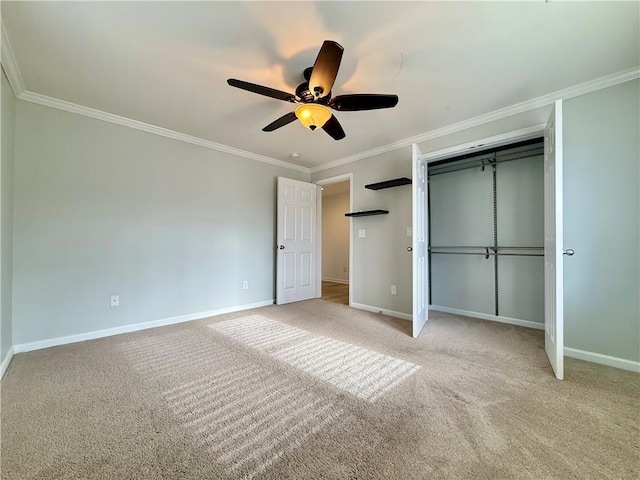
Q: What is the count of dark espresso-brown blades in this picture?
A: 5